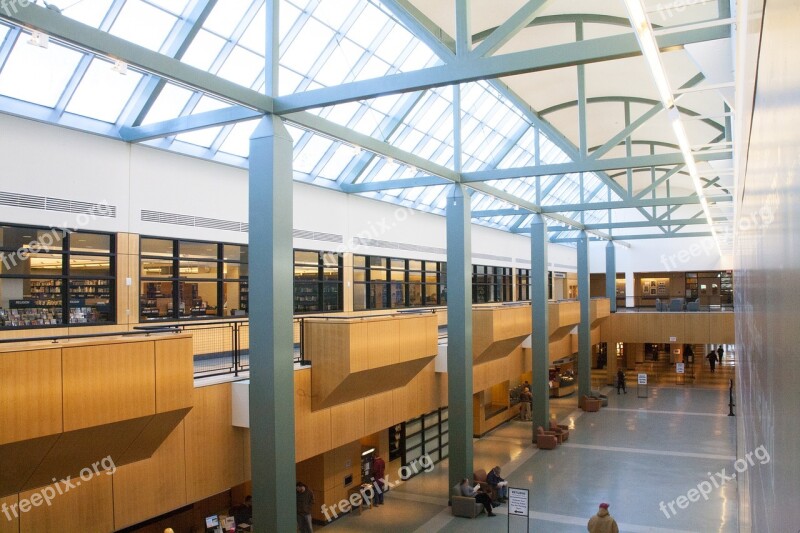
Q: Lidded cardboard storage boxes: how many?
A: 0